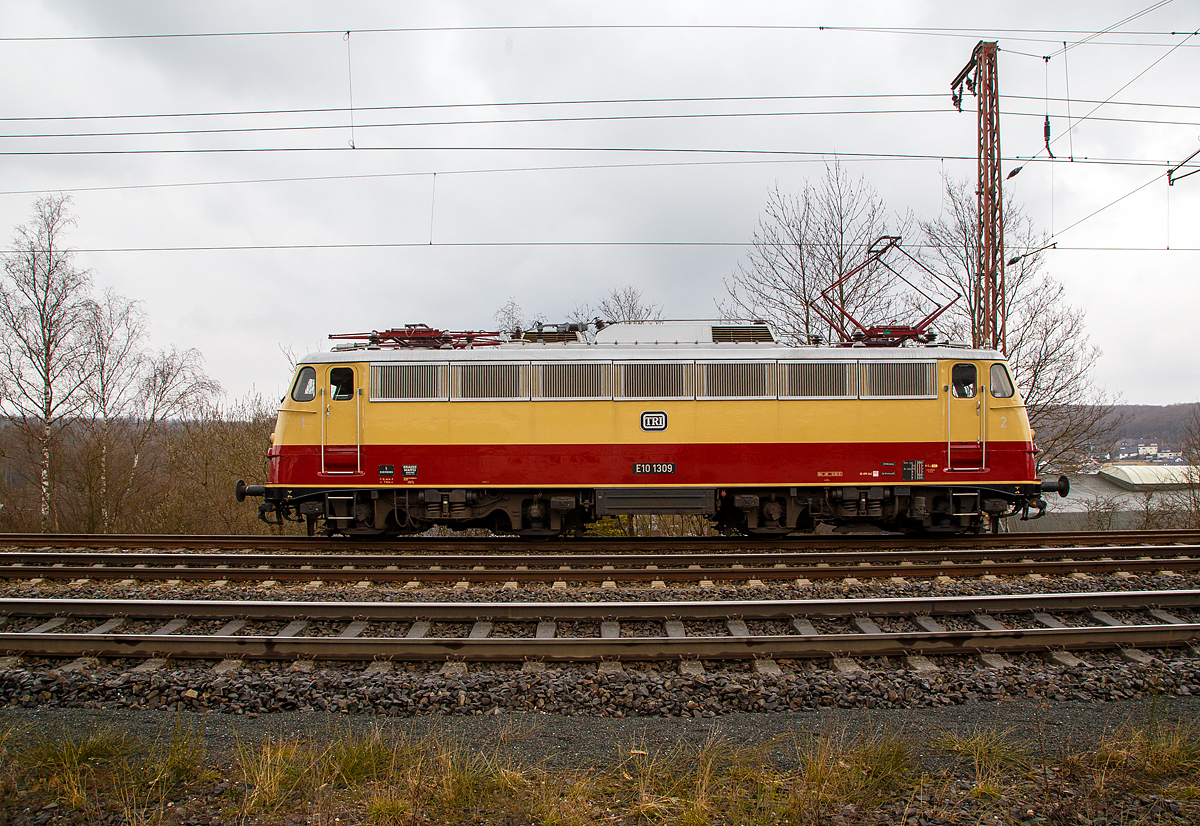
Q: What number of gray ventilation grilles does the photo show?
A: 7